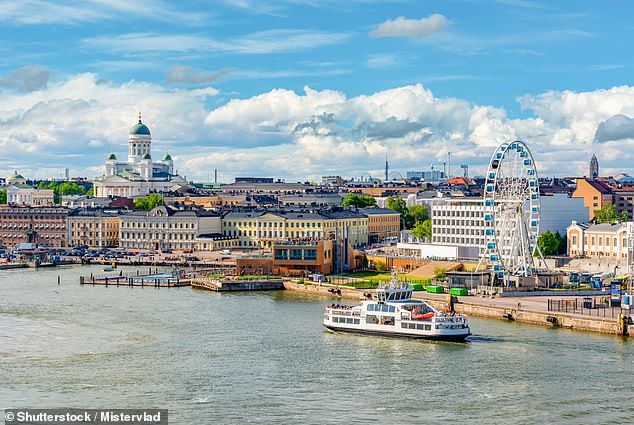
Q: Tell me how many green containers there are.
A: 3